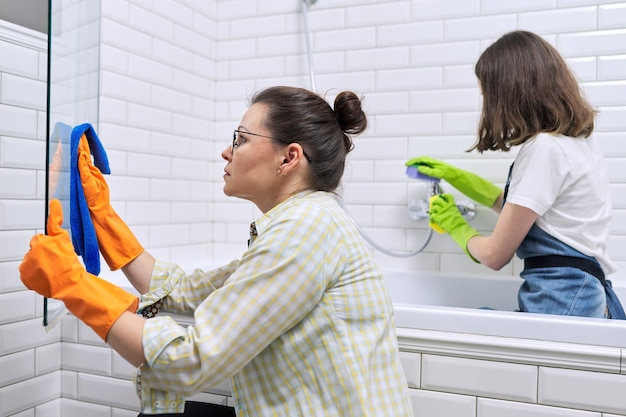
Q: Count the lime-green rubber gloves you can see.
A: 2